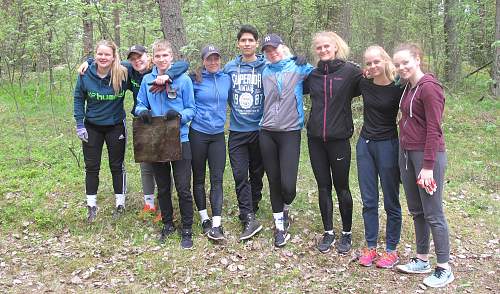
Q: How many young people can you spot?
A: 9